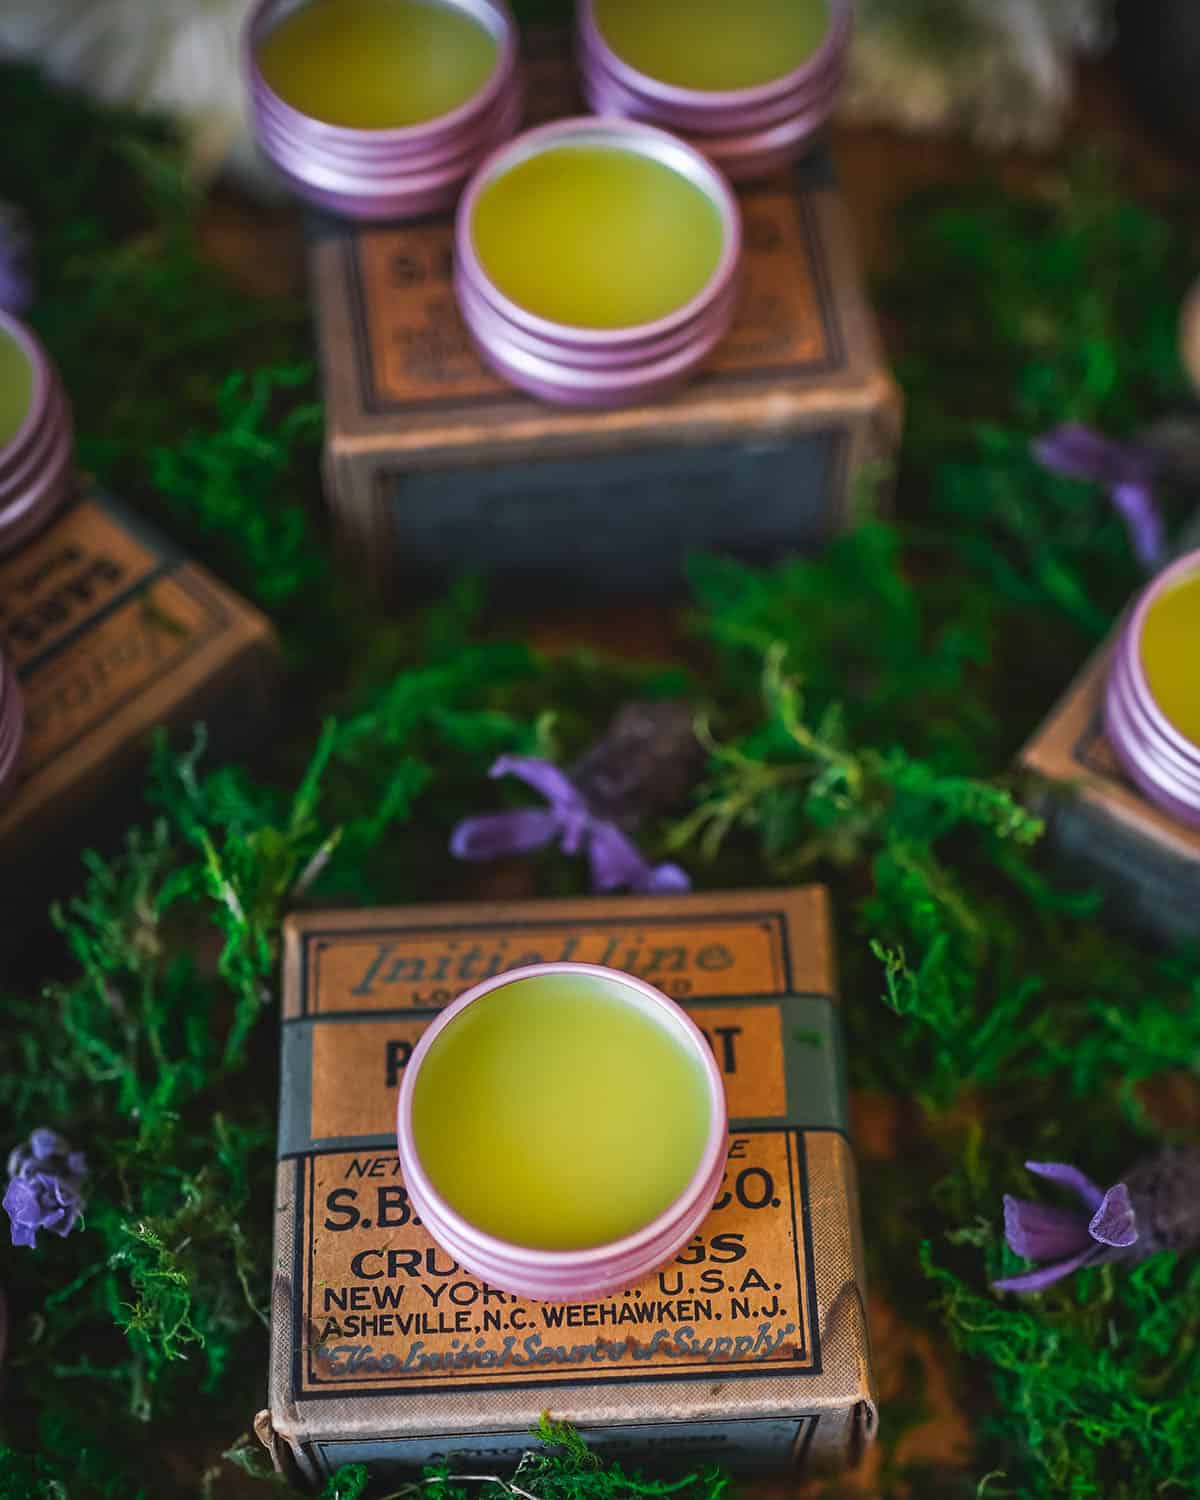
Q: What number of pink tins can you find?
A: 7